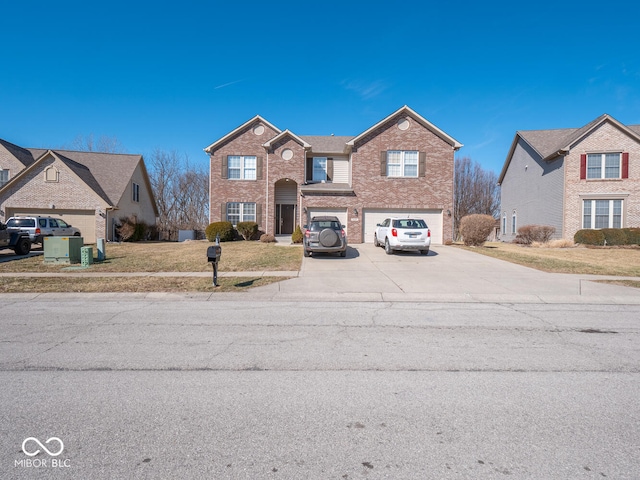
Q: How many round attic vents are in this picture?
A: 3